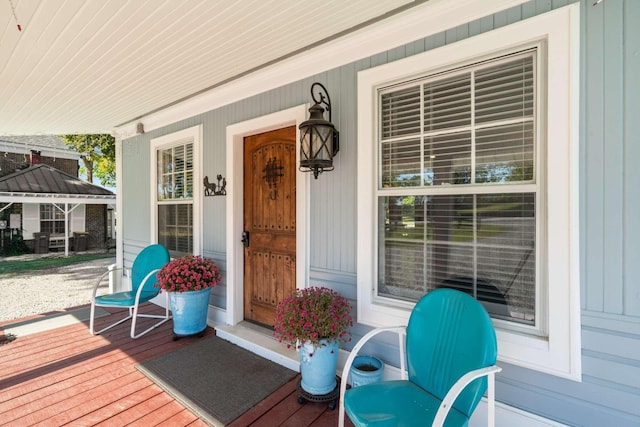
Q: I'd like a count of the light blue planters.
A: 3